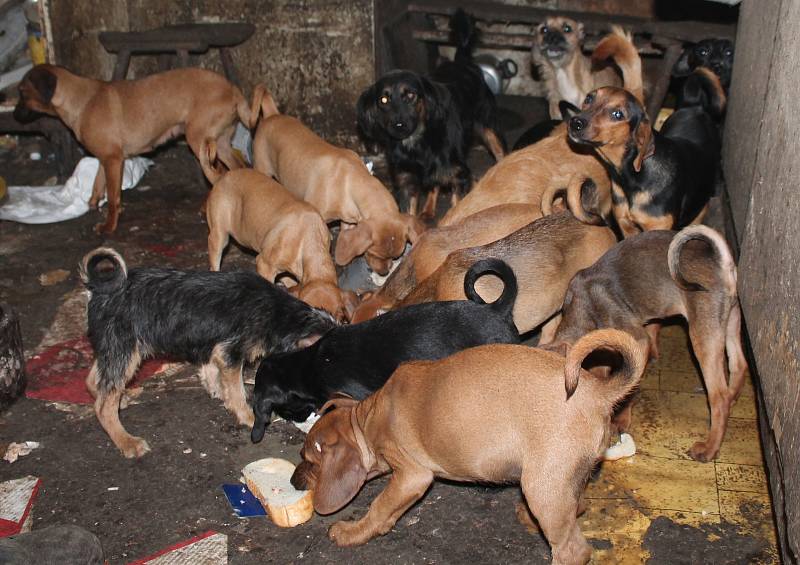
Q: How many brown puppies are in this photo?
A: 9